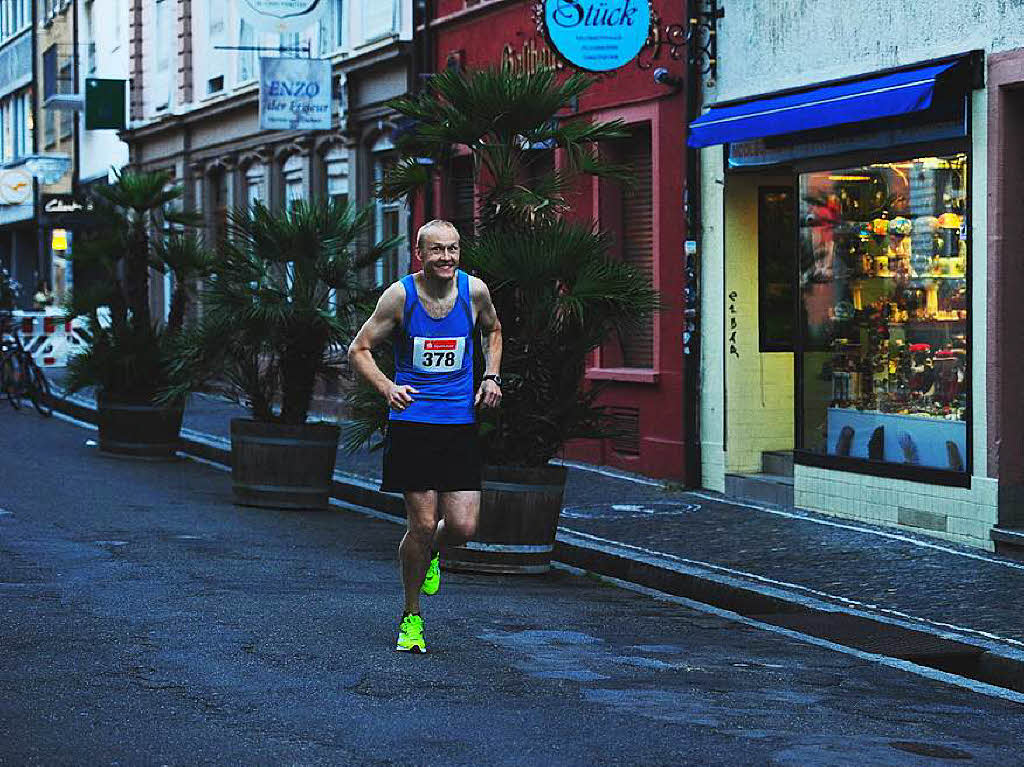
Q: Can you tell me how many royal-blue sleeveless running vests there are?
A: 1